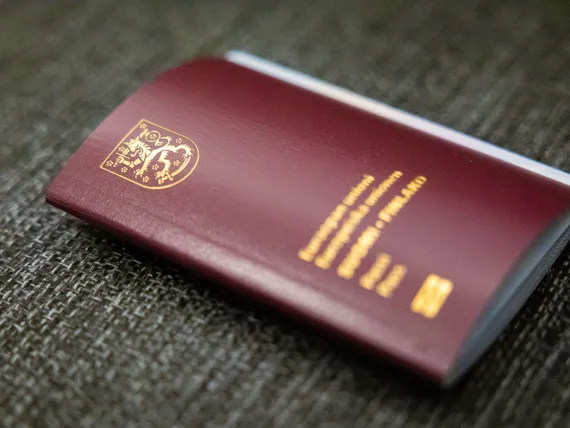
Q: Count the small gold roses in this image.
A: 9